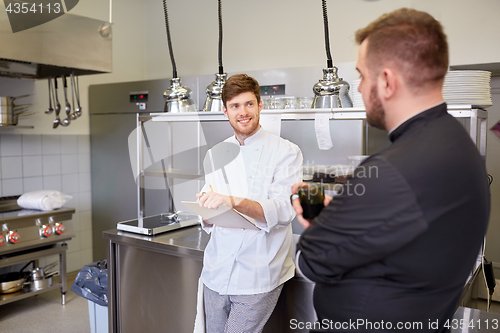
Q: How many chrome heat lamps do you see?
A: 3